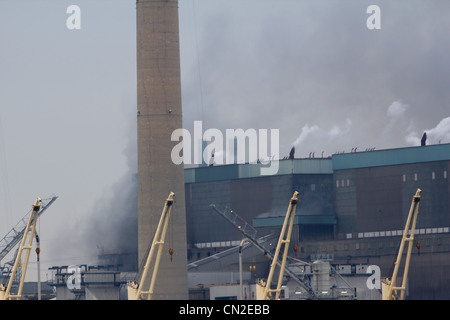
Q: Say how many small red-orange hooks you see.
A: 4